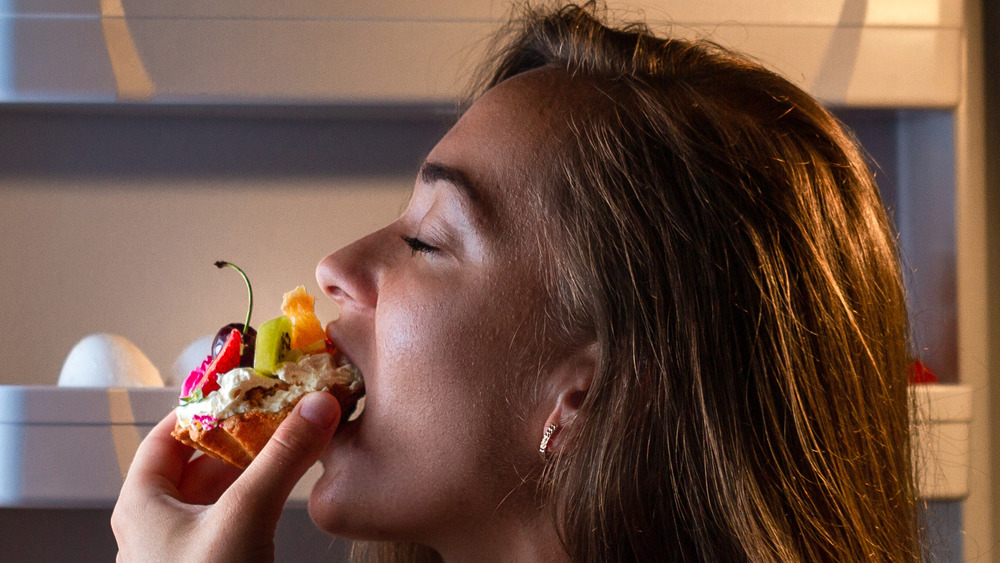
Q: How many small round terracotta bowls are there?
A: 0